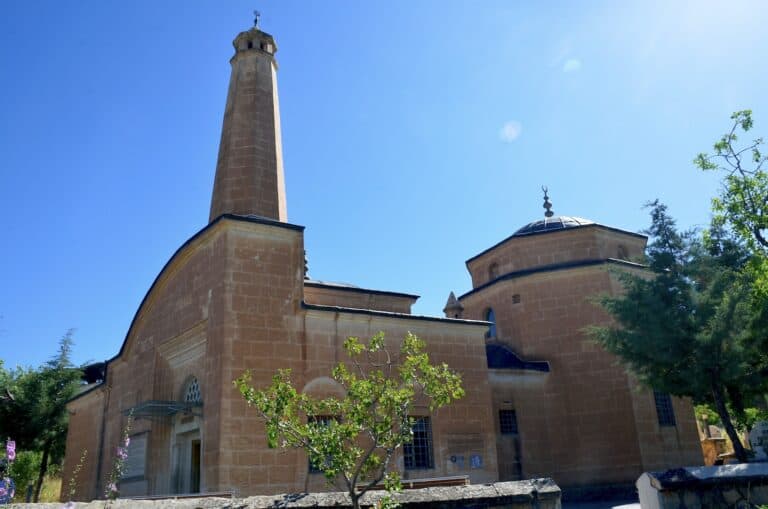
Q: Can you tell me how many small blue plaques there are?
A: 2